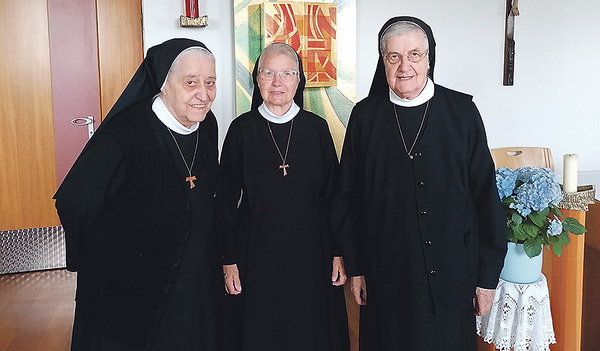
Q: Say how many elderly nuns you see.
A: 3